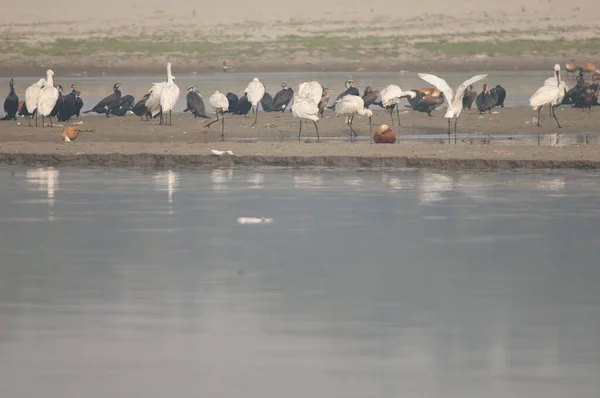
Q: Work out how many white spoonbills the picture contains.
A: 12